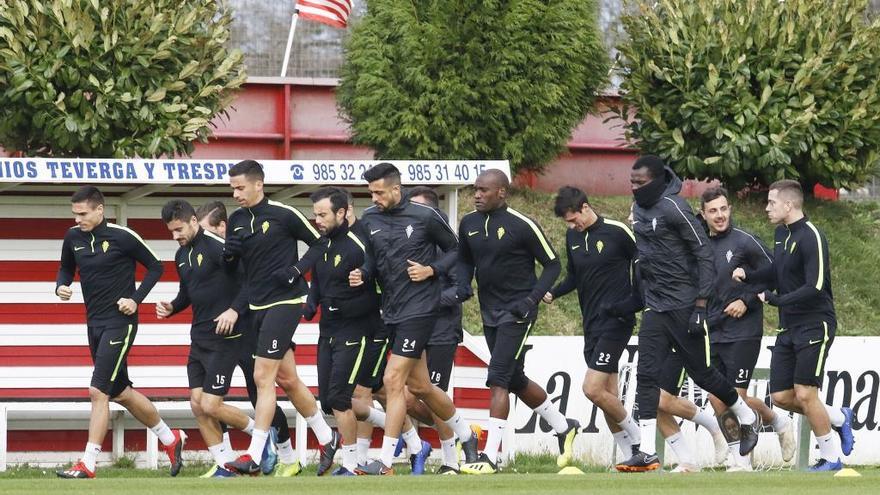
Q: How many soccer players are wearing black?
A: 14